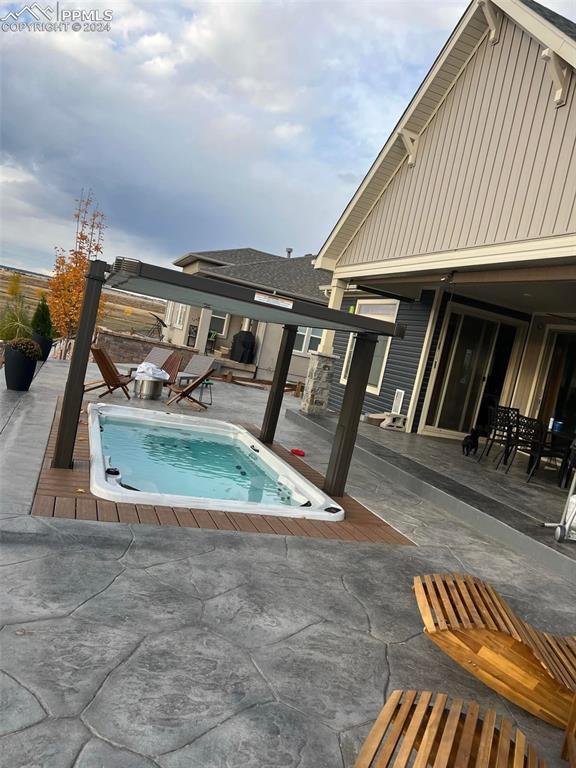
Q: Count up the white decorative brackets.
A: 3